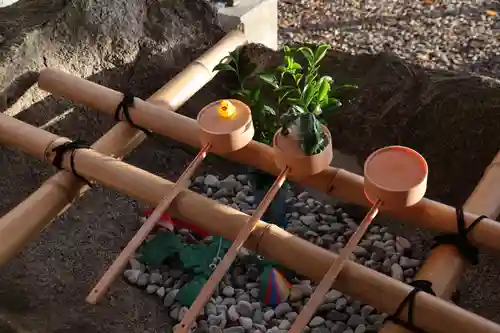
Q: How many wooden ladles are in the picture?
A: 3